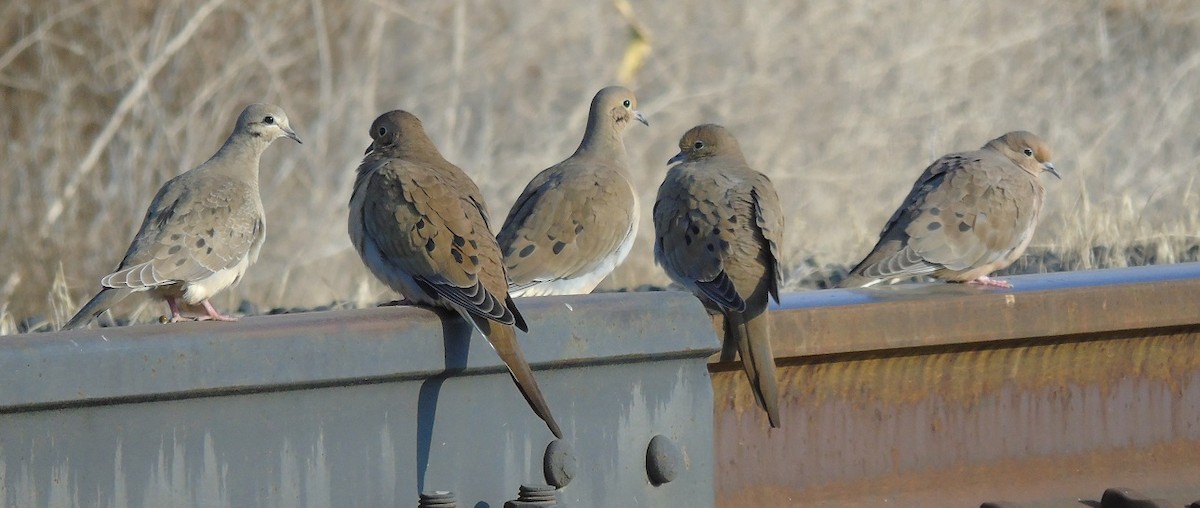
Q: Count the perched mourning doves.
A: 5